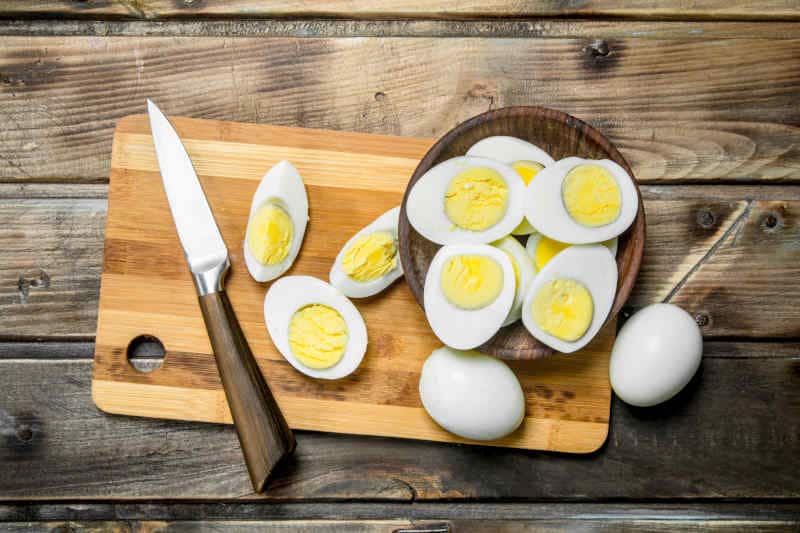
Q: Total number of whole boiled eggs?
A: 2